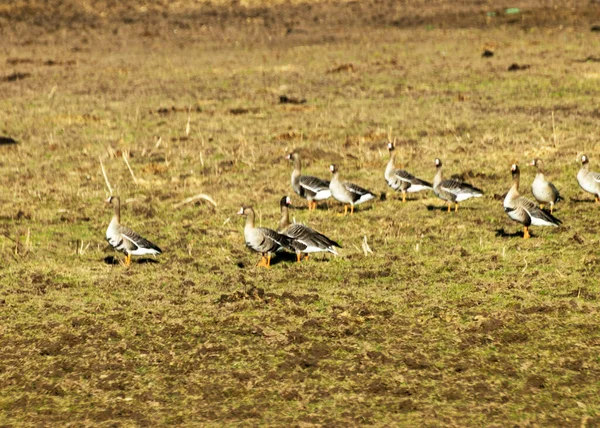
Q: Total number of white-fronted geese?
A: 10